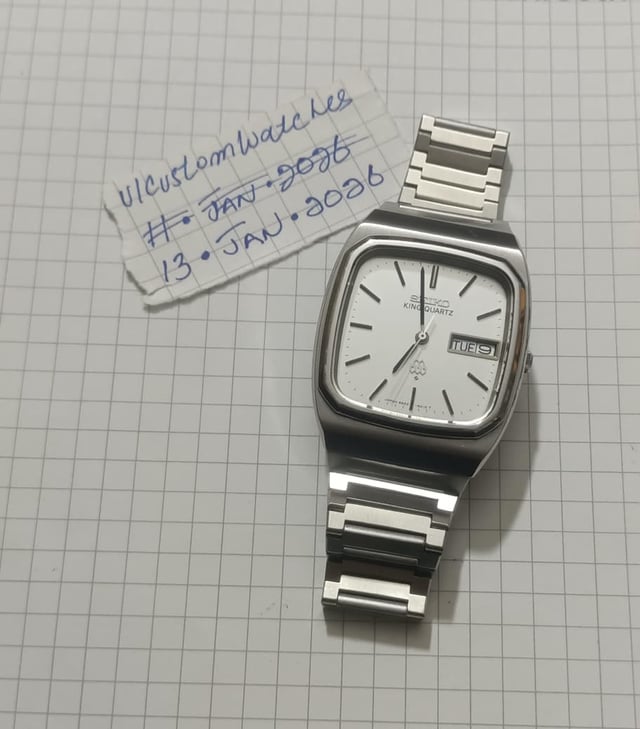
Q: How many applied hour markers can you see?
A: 11